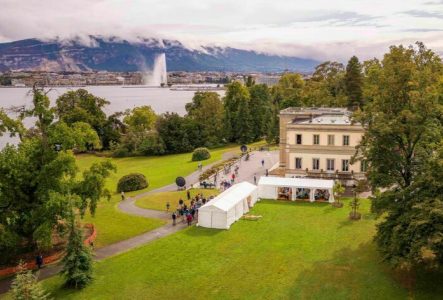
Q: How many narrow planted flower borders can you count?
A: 1